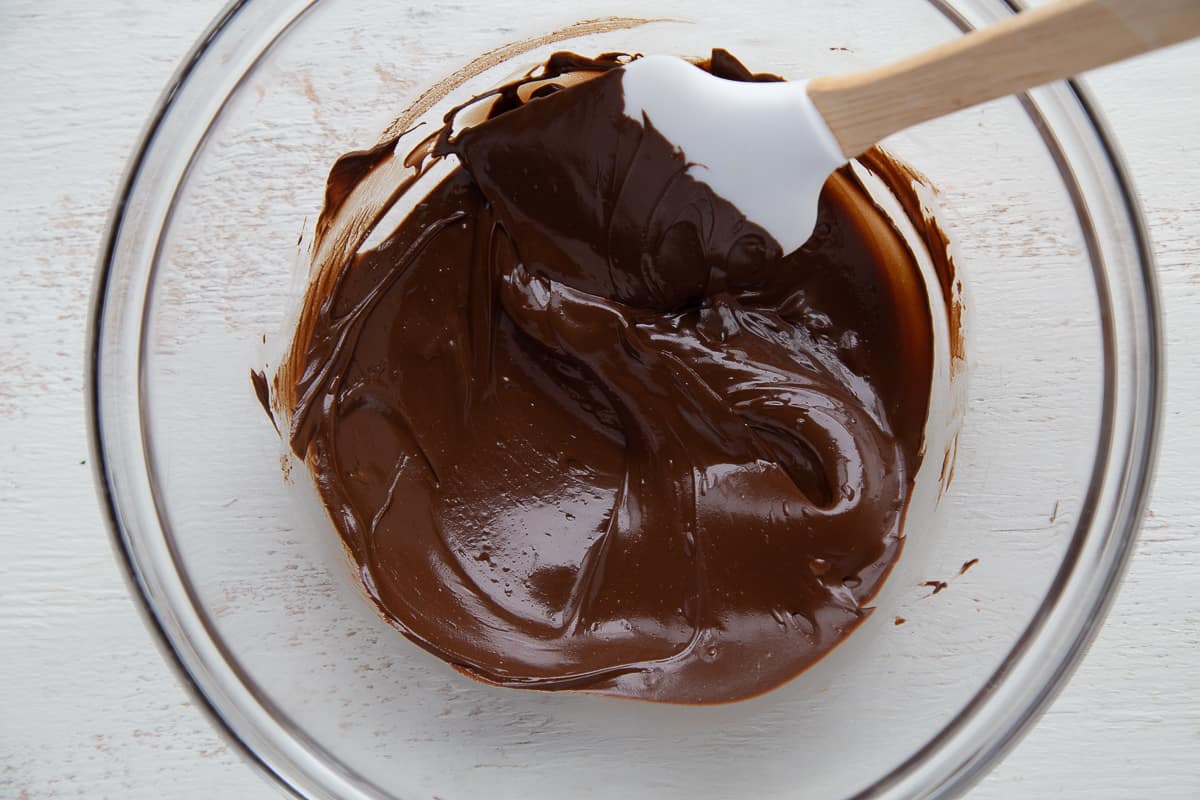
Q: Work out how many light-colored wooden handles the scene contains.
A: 1